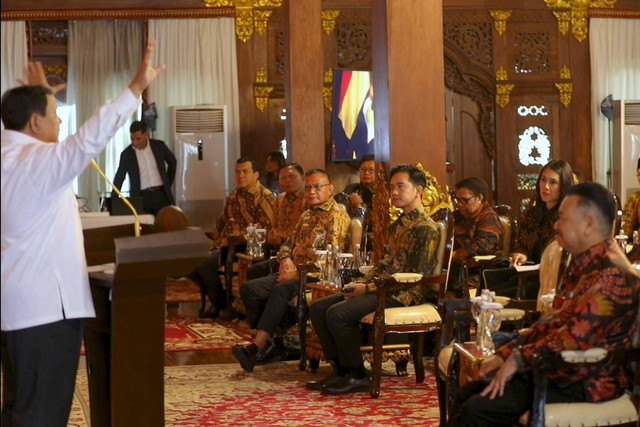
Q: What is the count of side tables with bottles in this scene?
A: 3